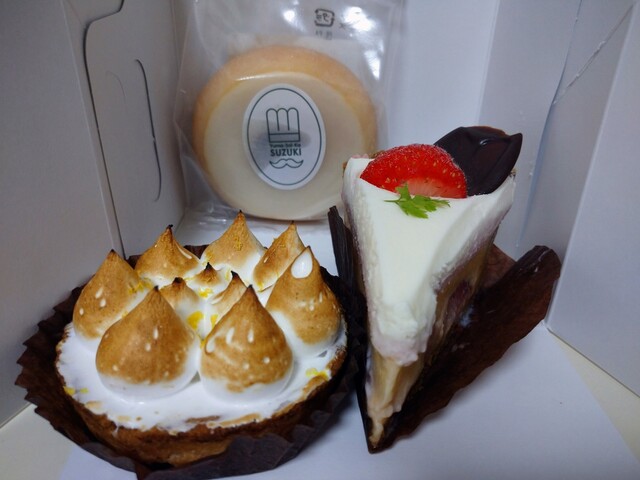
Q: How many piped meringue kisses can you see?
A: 10